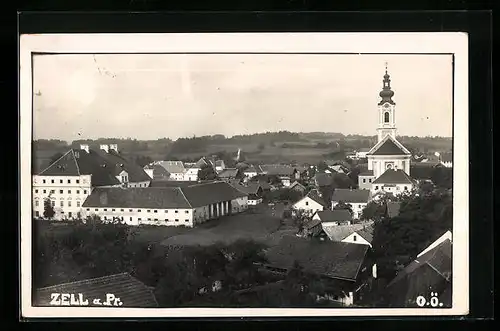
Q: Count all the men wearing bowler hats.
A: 0